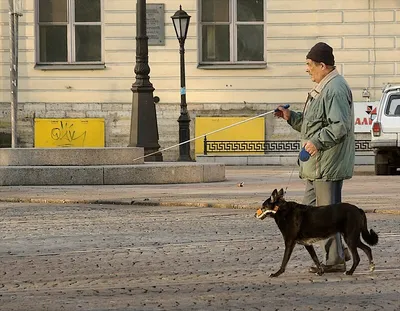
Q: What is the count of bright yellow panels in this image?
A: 2